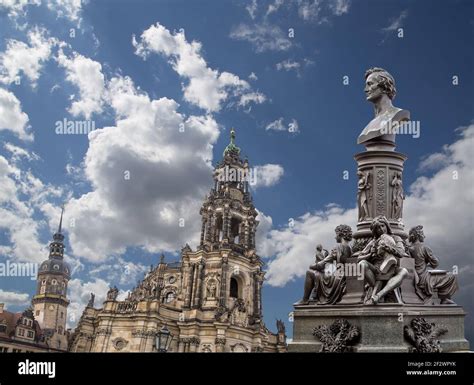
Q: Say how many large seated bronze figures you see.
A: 3